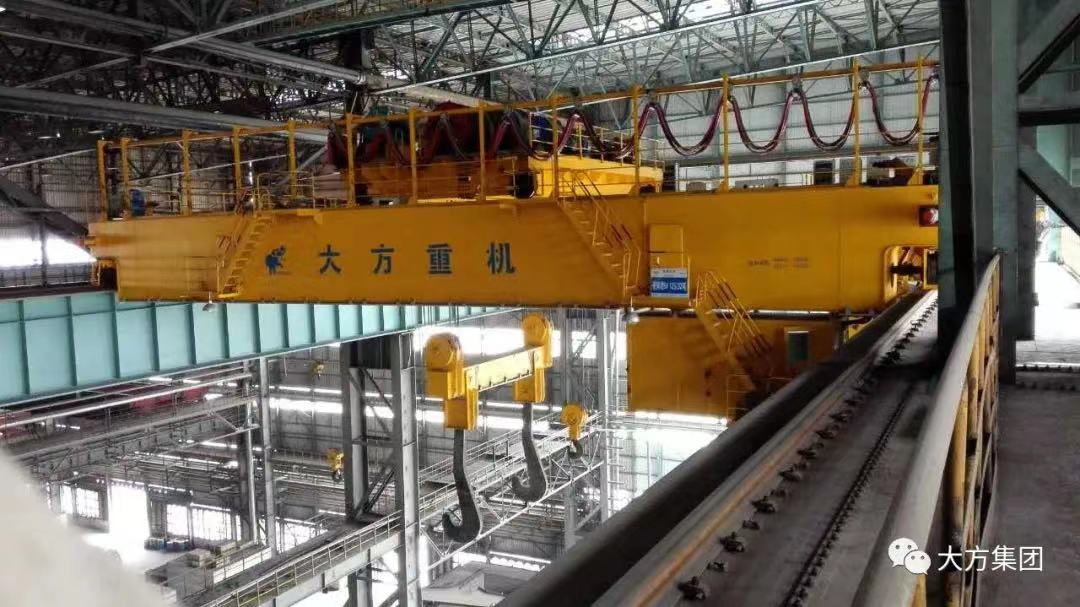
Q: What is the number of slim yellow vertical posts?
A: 13